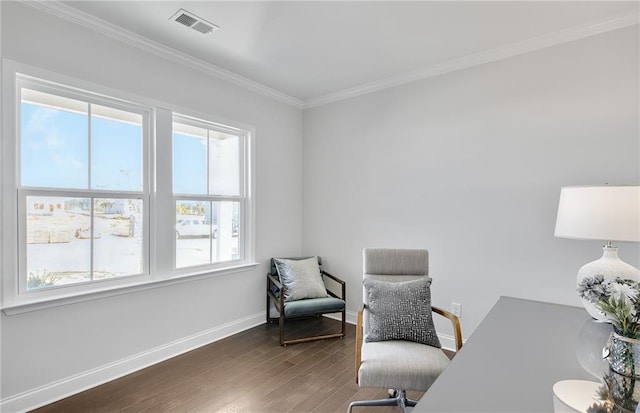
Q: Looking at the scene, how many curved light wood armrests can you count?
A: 2